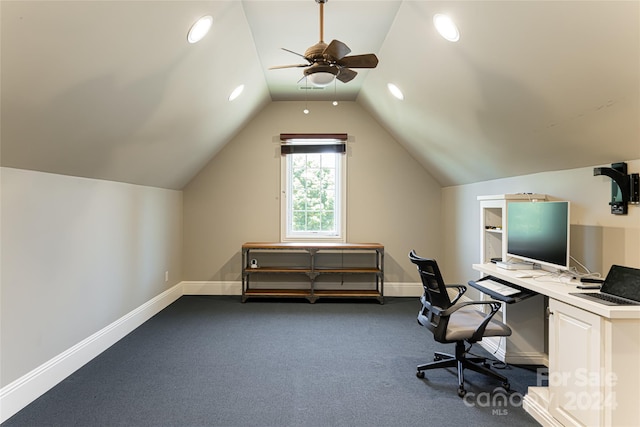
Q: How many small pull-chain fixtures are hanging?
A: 2